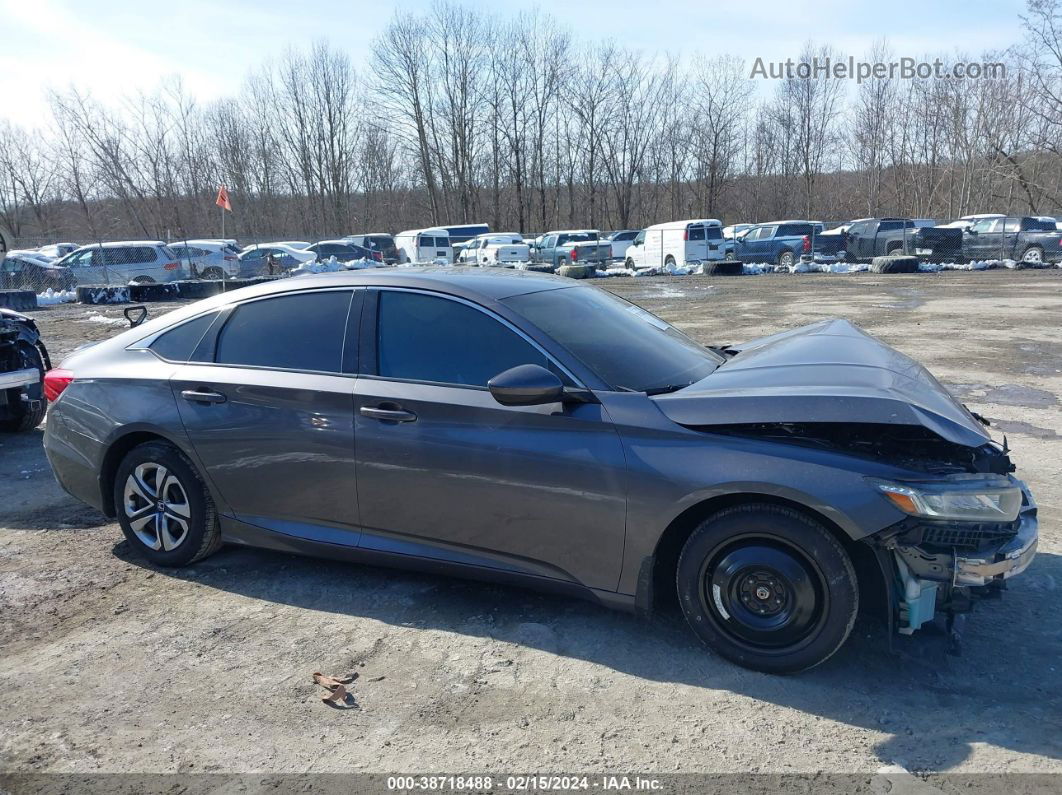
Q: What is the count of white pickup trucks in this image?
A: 1